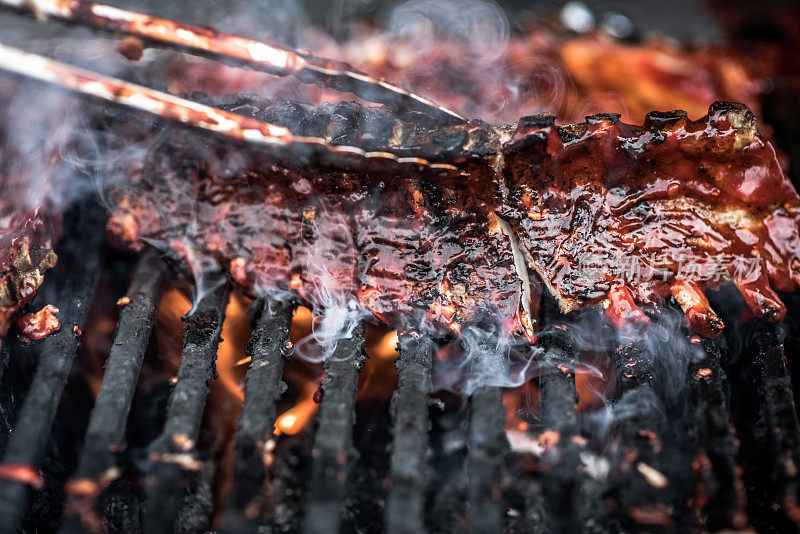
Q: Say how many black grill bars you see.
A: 11